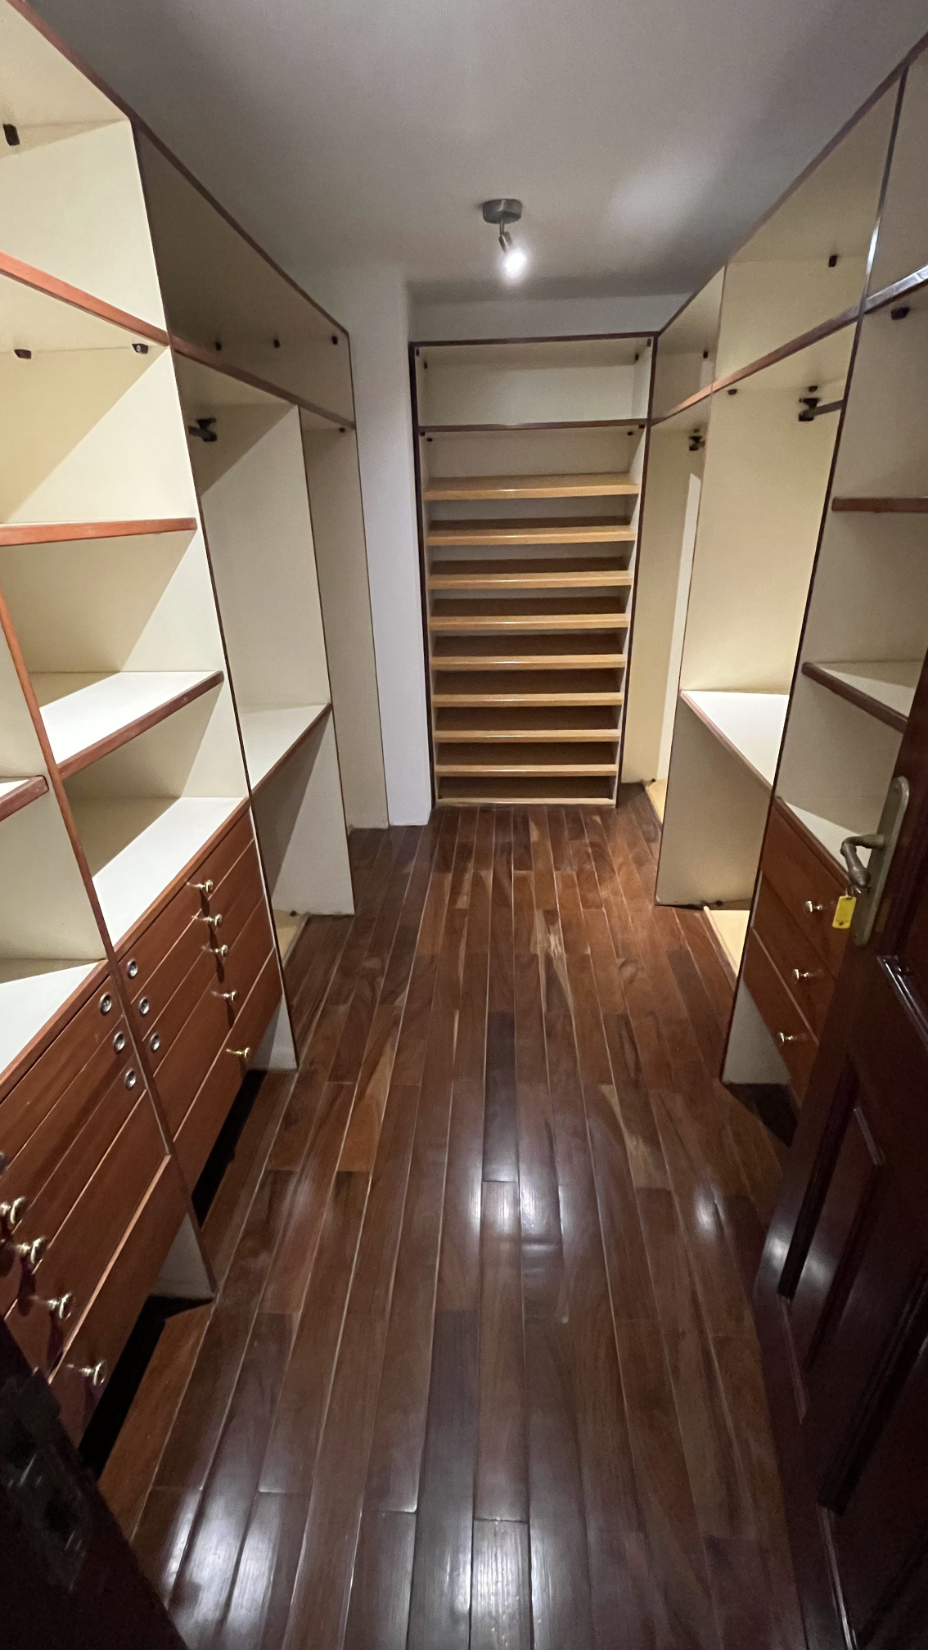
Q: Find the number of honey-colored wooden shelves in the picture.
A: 9